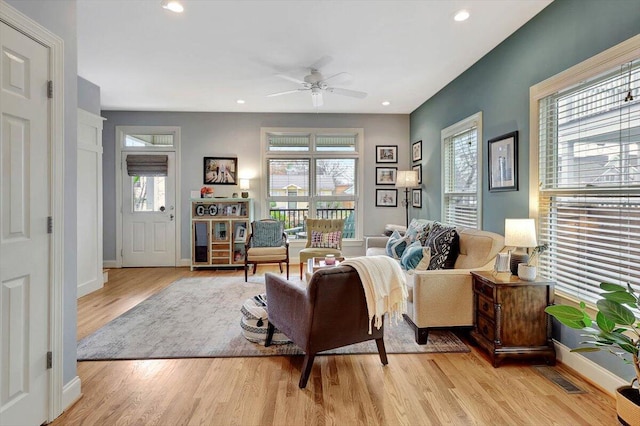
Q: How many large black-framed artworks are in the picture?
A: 2